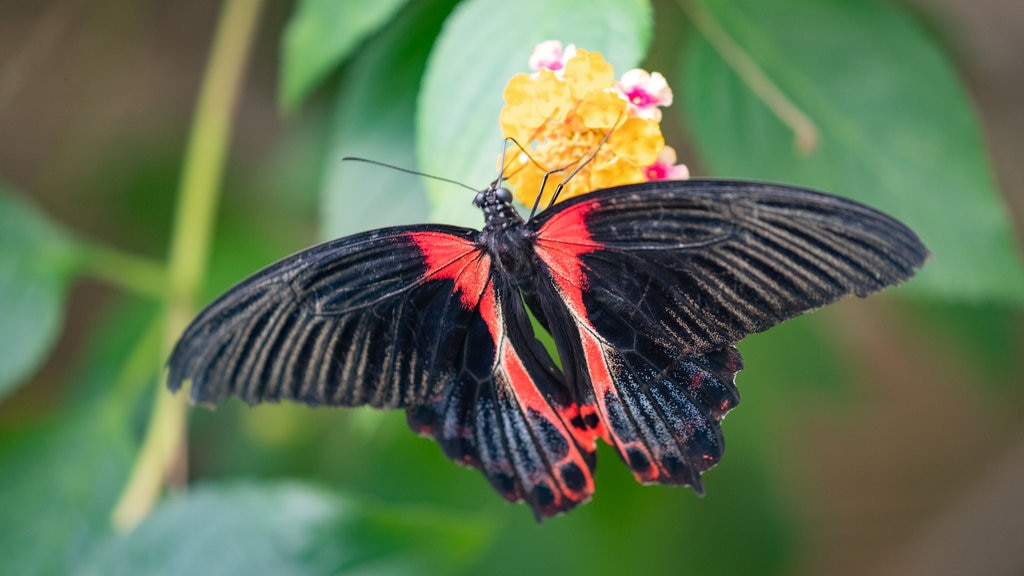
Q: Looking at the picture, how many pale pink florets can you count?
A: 3